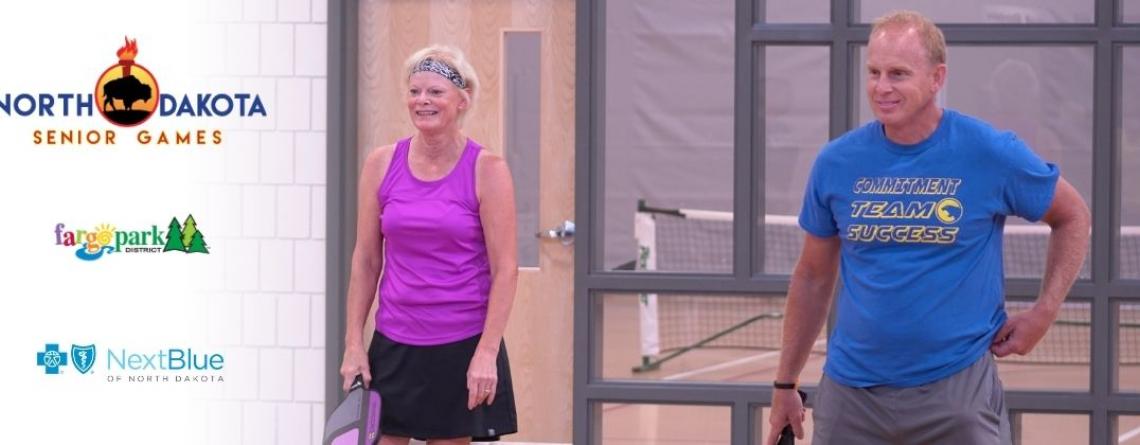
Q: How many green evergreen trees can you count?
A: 3